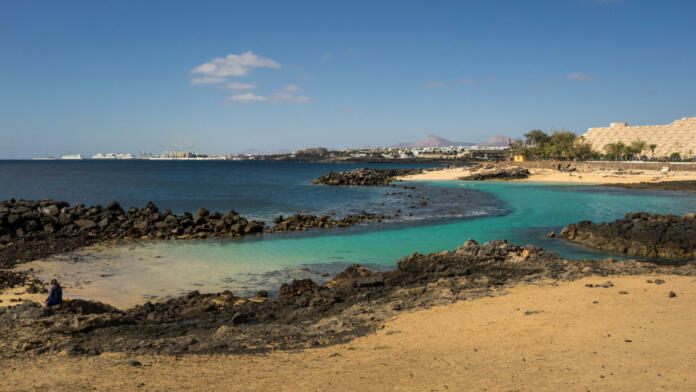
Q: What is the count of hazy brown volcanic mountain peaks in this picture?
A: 2